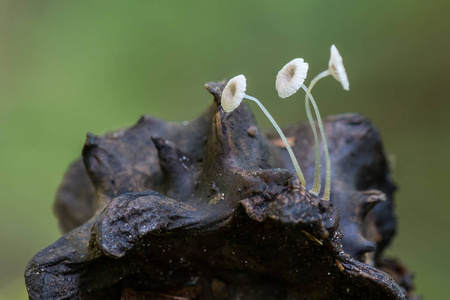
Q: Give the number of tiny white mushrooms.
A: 3